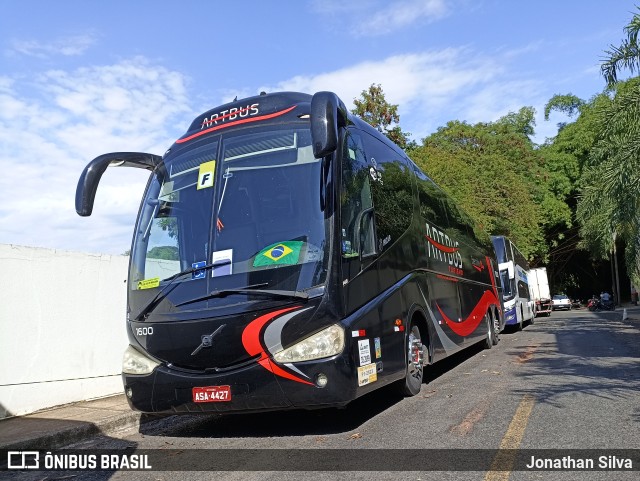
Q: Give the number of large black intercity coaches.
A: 1